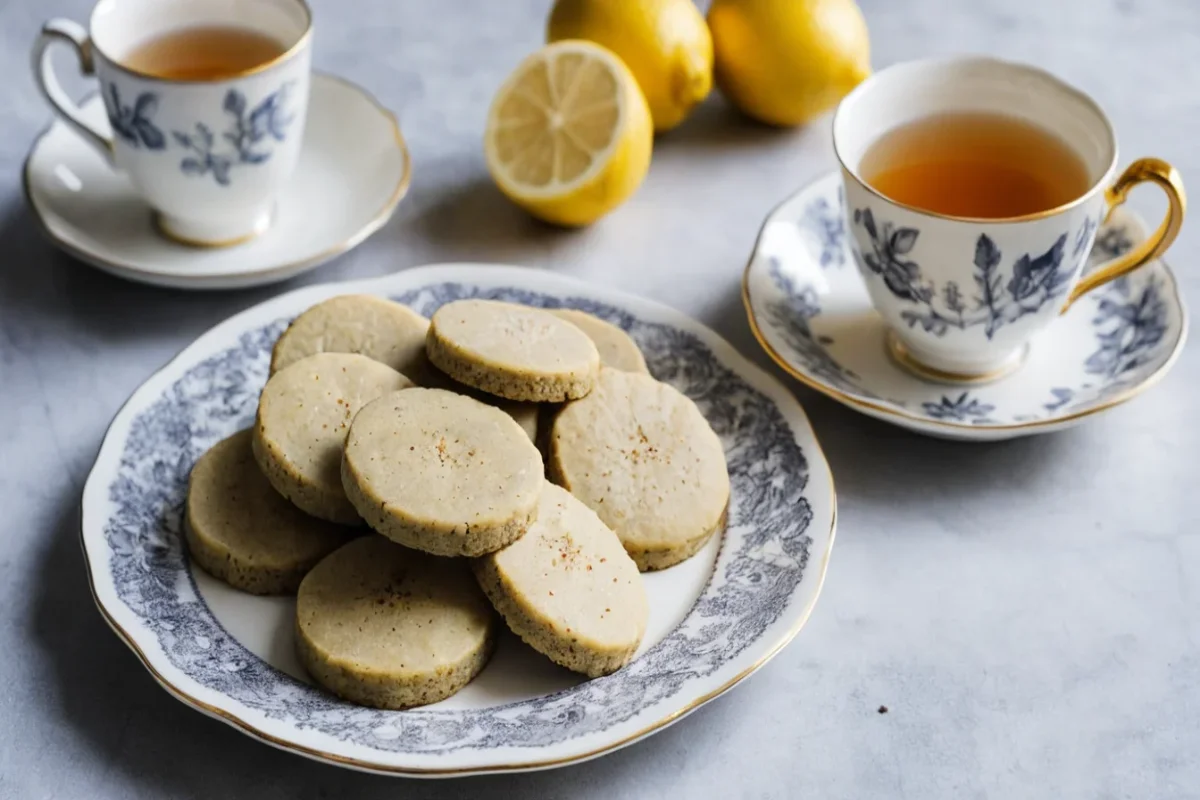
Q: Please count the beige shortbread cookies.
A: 10